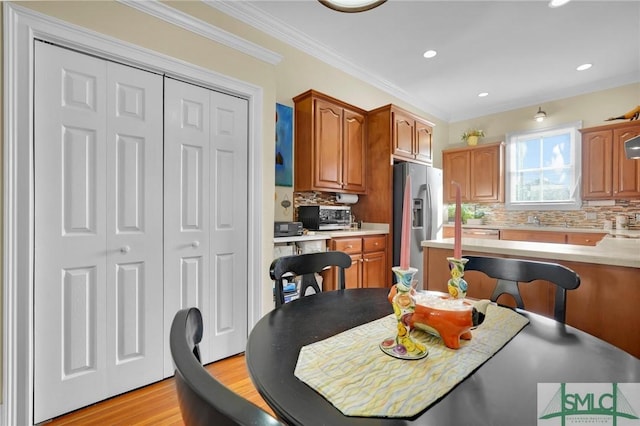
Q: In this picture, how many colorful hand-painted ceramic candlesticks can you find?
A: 2